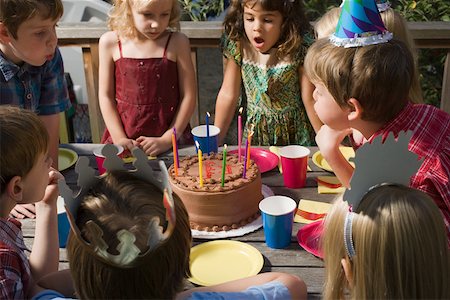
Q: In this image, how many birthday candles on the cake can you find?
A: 8